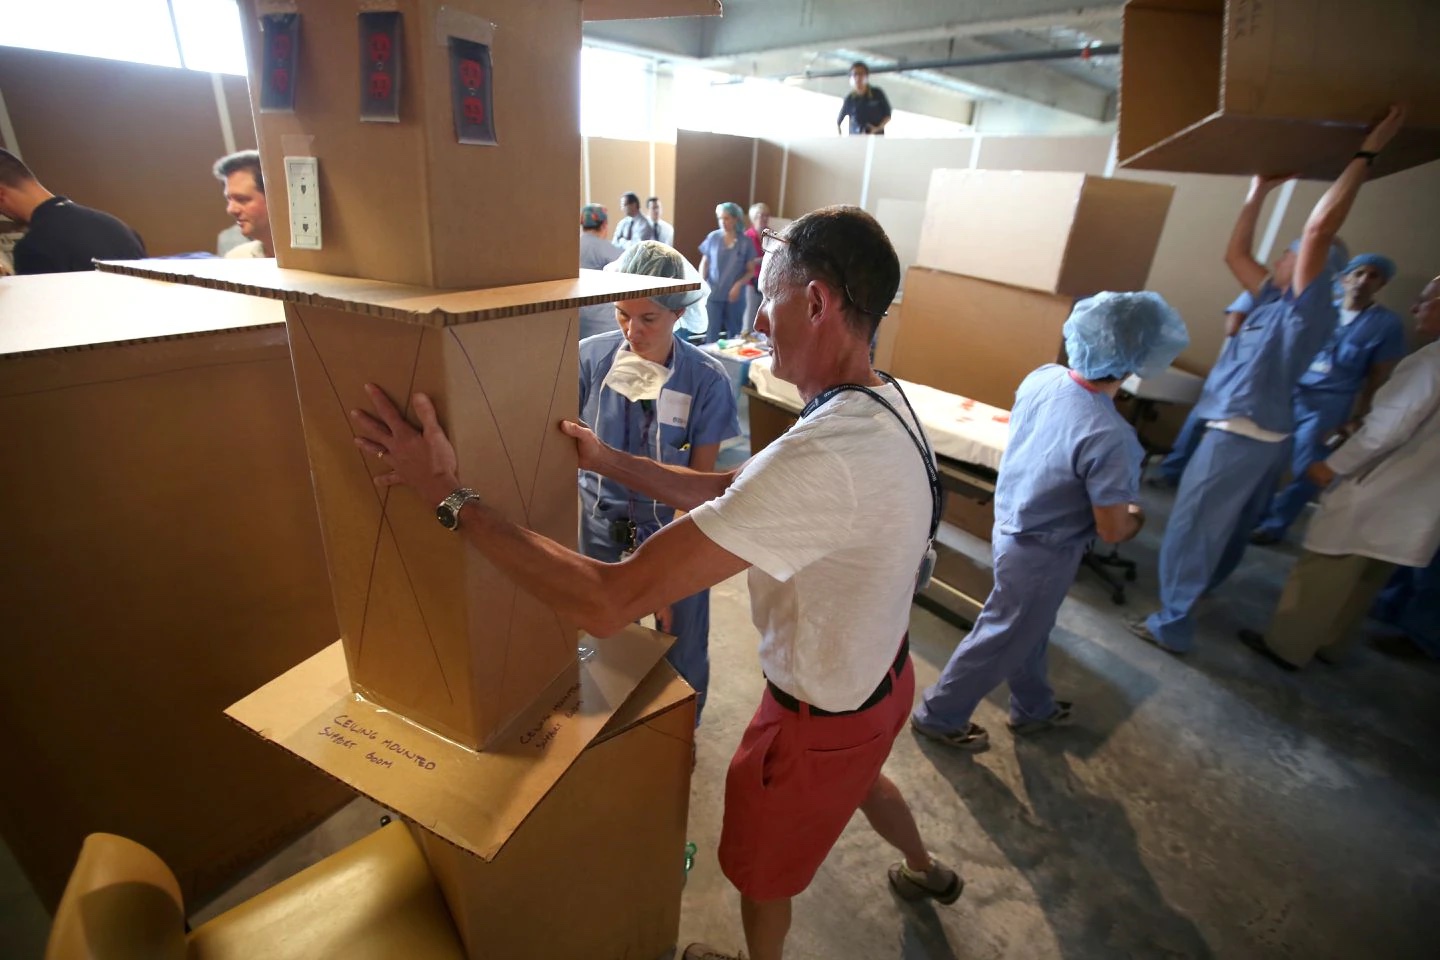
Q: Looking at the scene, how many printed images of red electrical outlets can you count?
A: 3